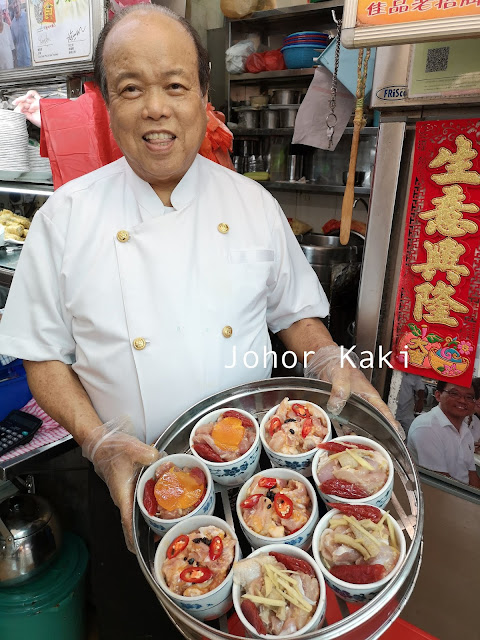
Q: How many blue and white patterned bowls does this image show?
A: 8